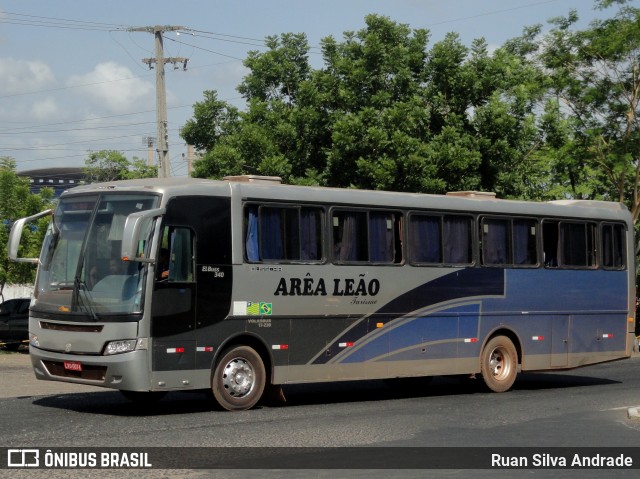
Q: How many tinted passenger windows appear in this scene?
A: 6